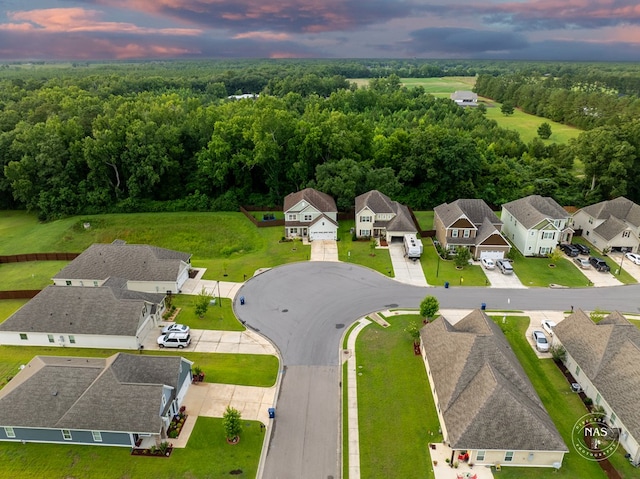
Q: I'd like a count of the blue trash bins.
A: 4